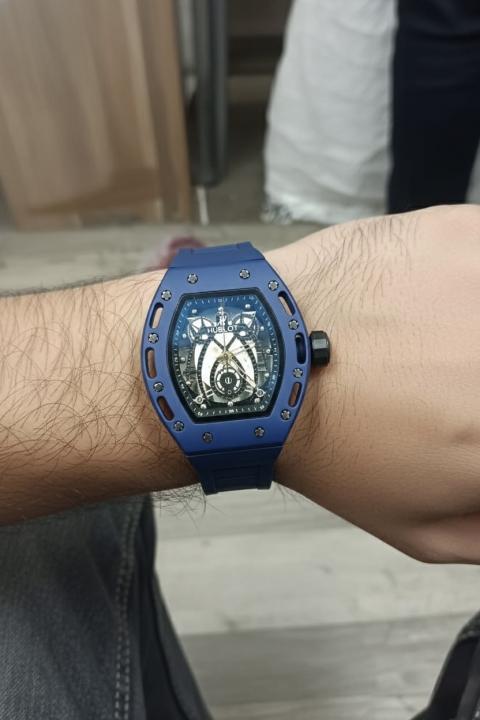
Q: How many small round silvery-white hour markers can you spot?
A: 12